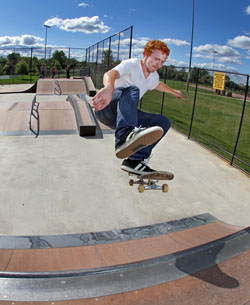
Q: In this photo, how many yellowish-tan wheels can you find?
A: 4